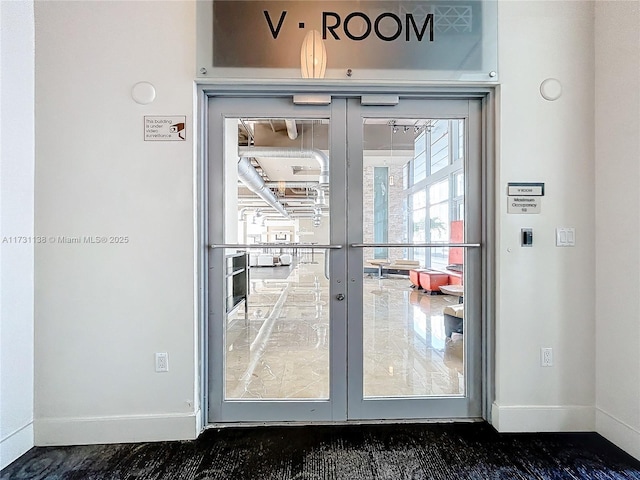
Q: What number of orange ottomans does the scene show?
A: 2